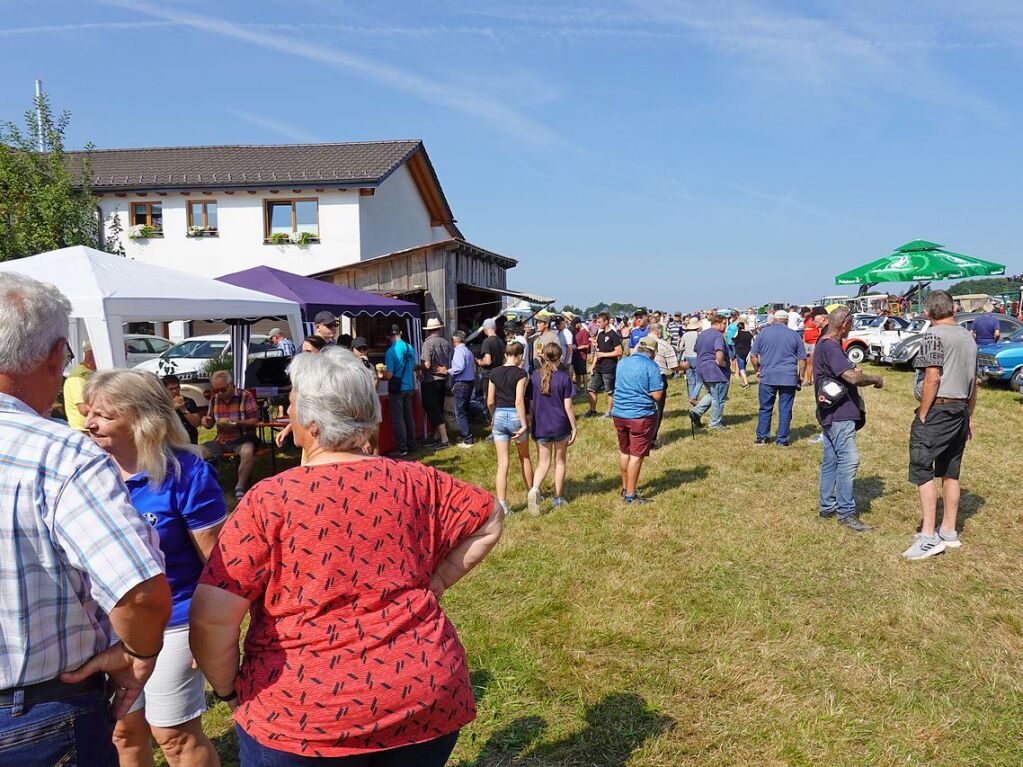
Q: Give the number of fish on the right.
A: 0